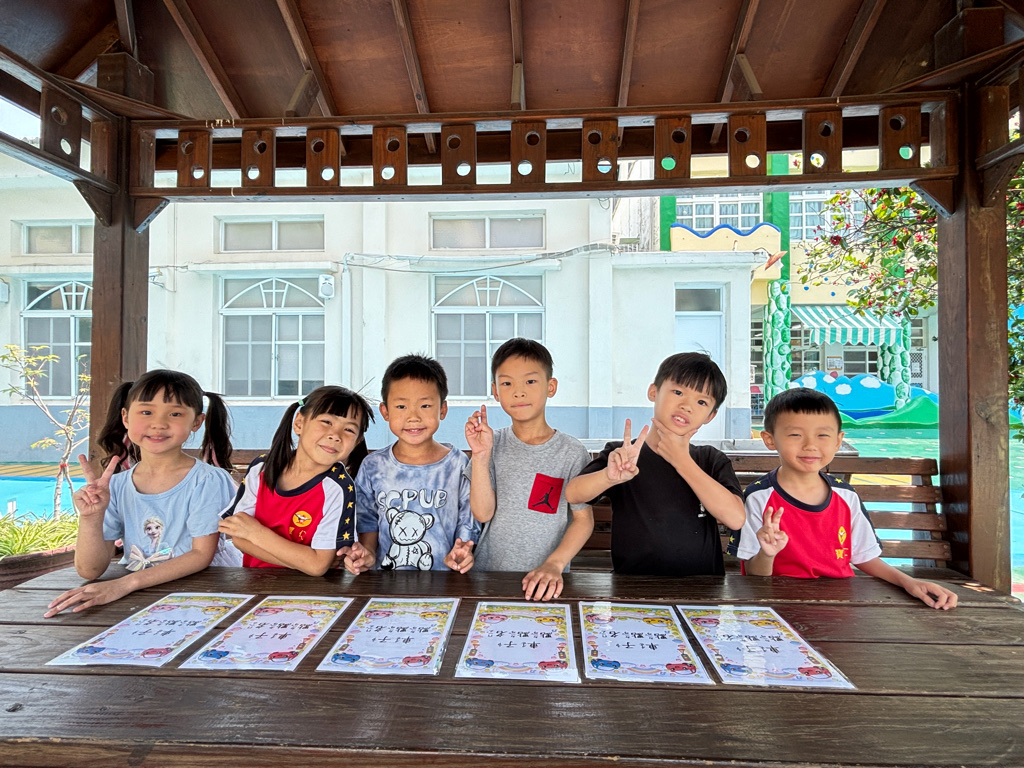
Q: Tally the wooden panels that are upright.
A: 12